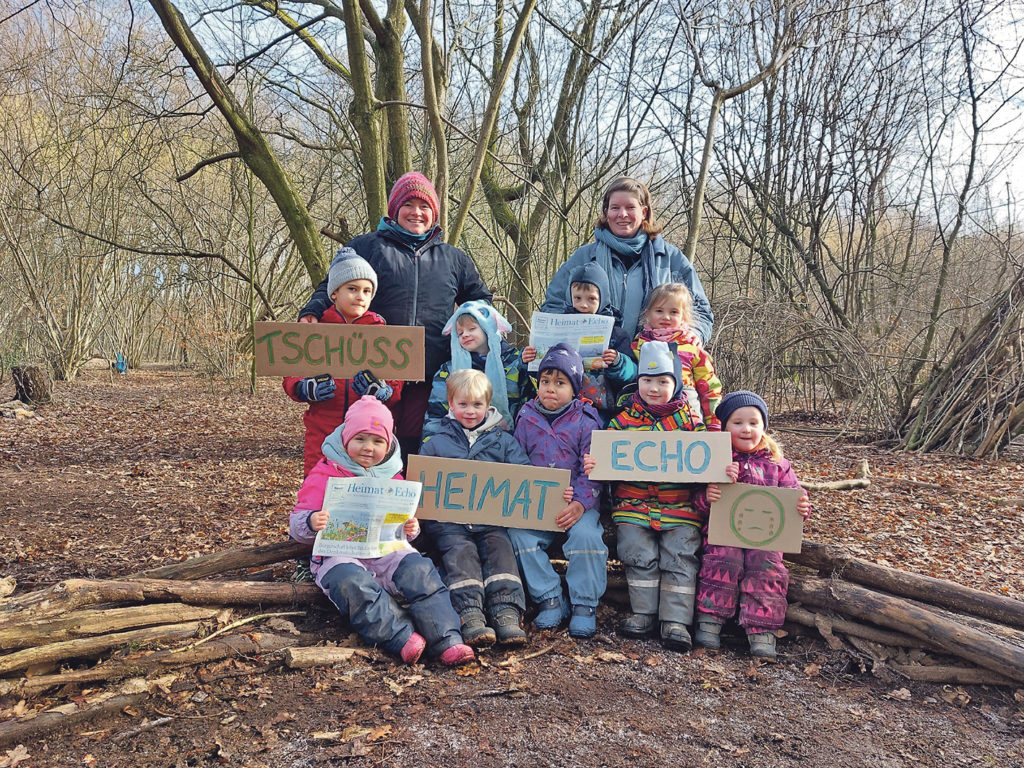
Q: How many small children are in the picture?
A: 9